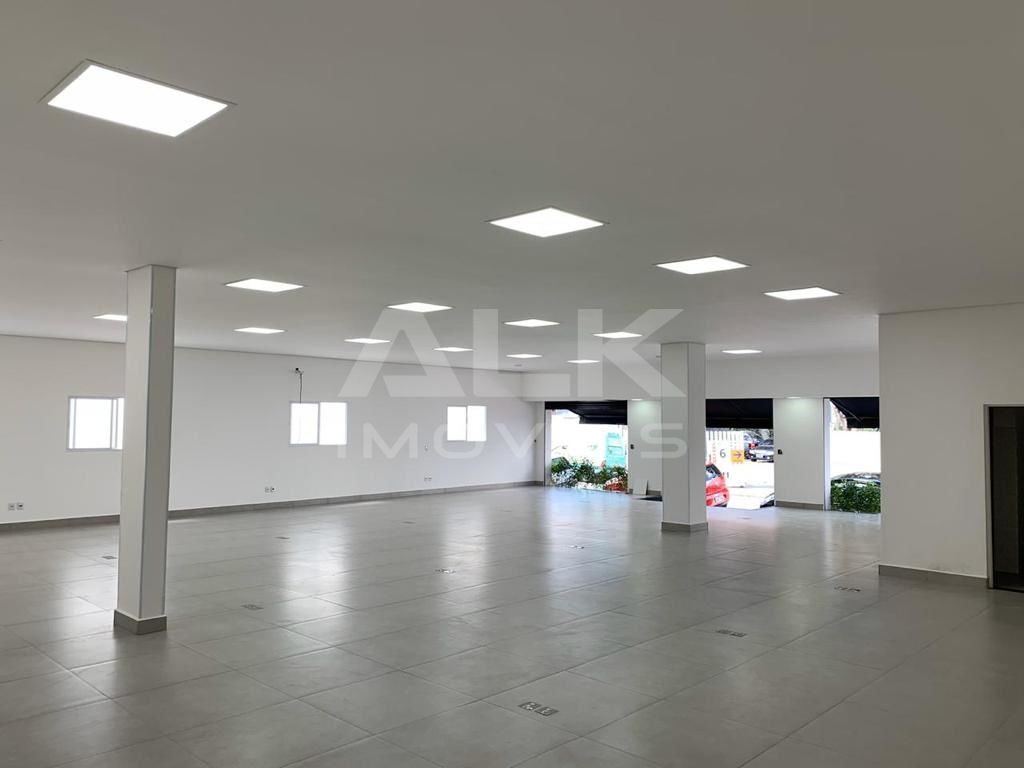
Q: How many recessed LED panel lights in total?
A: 15